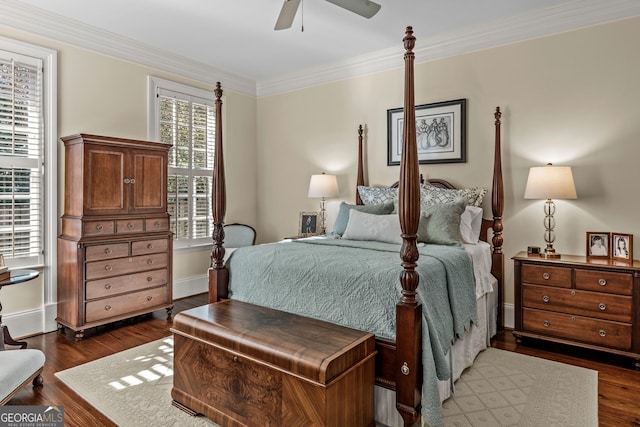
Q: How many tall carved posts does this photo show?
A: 4